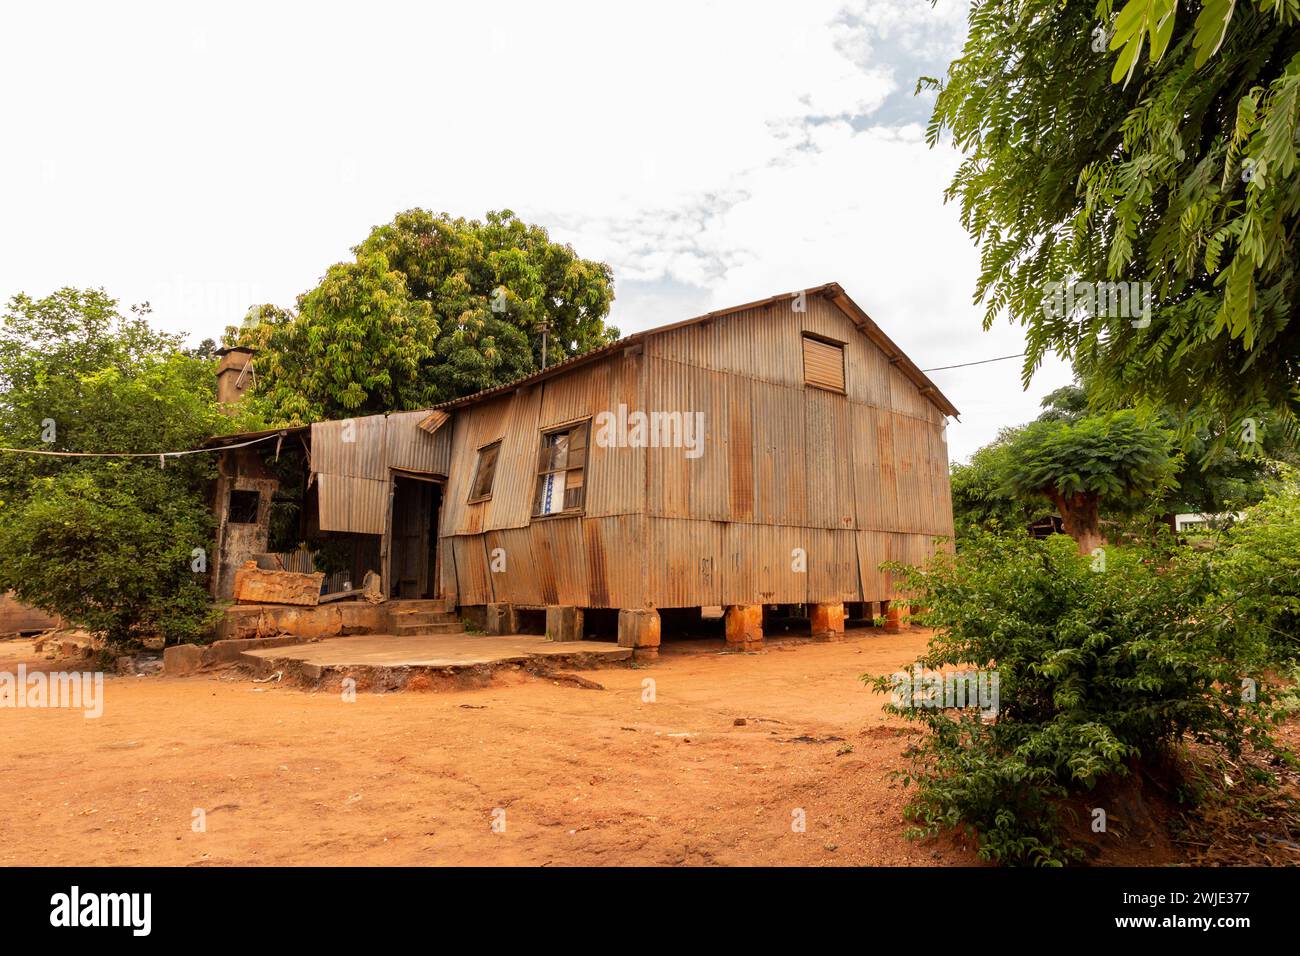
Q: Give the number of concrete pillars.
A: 6